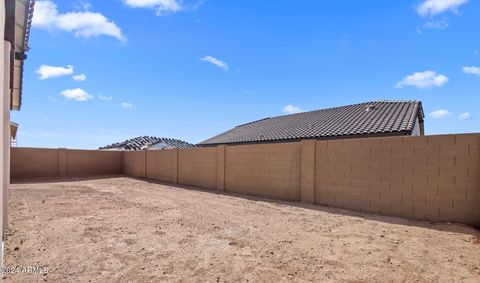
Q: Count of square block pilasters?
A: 5